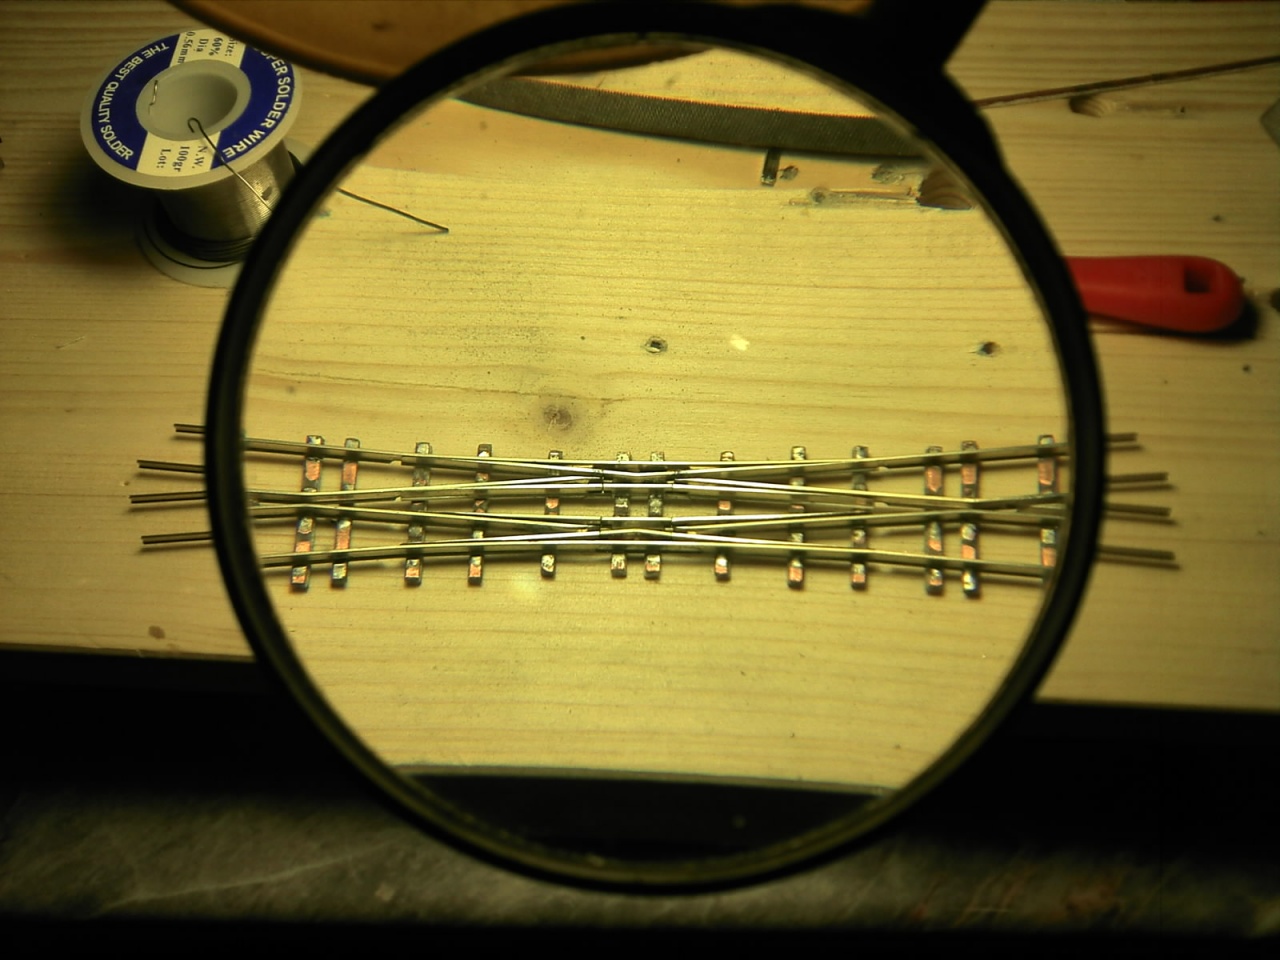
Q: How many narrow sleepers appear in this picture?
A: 13